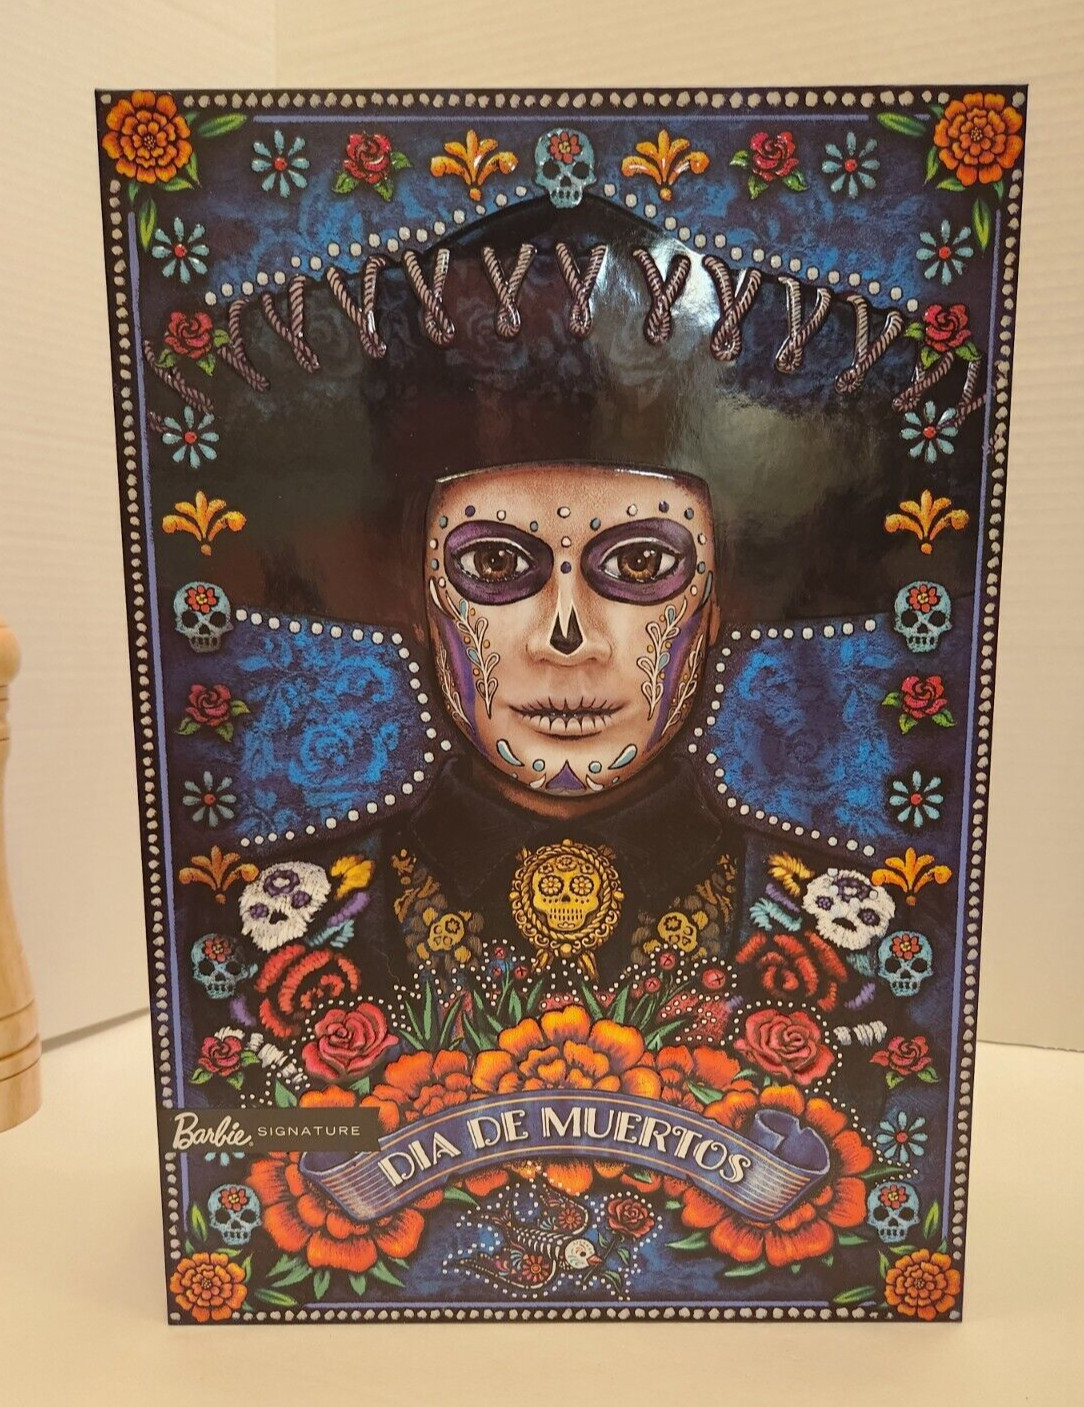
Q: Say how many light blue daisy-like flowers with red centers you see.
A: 9